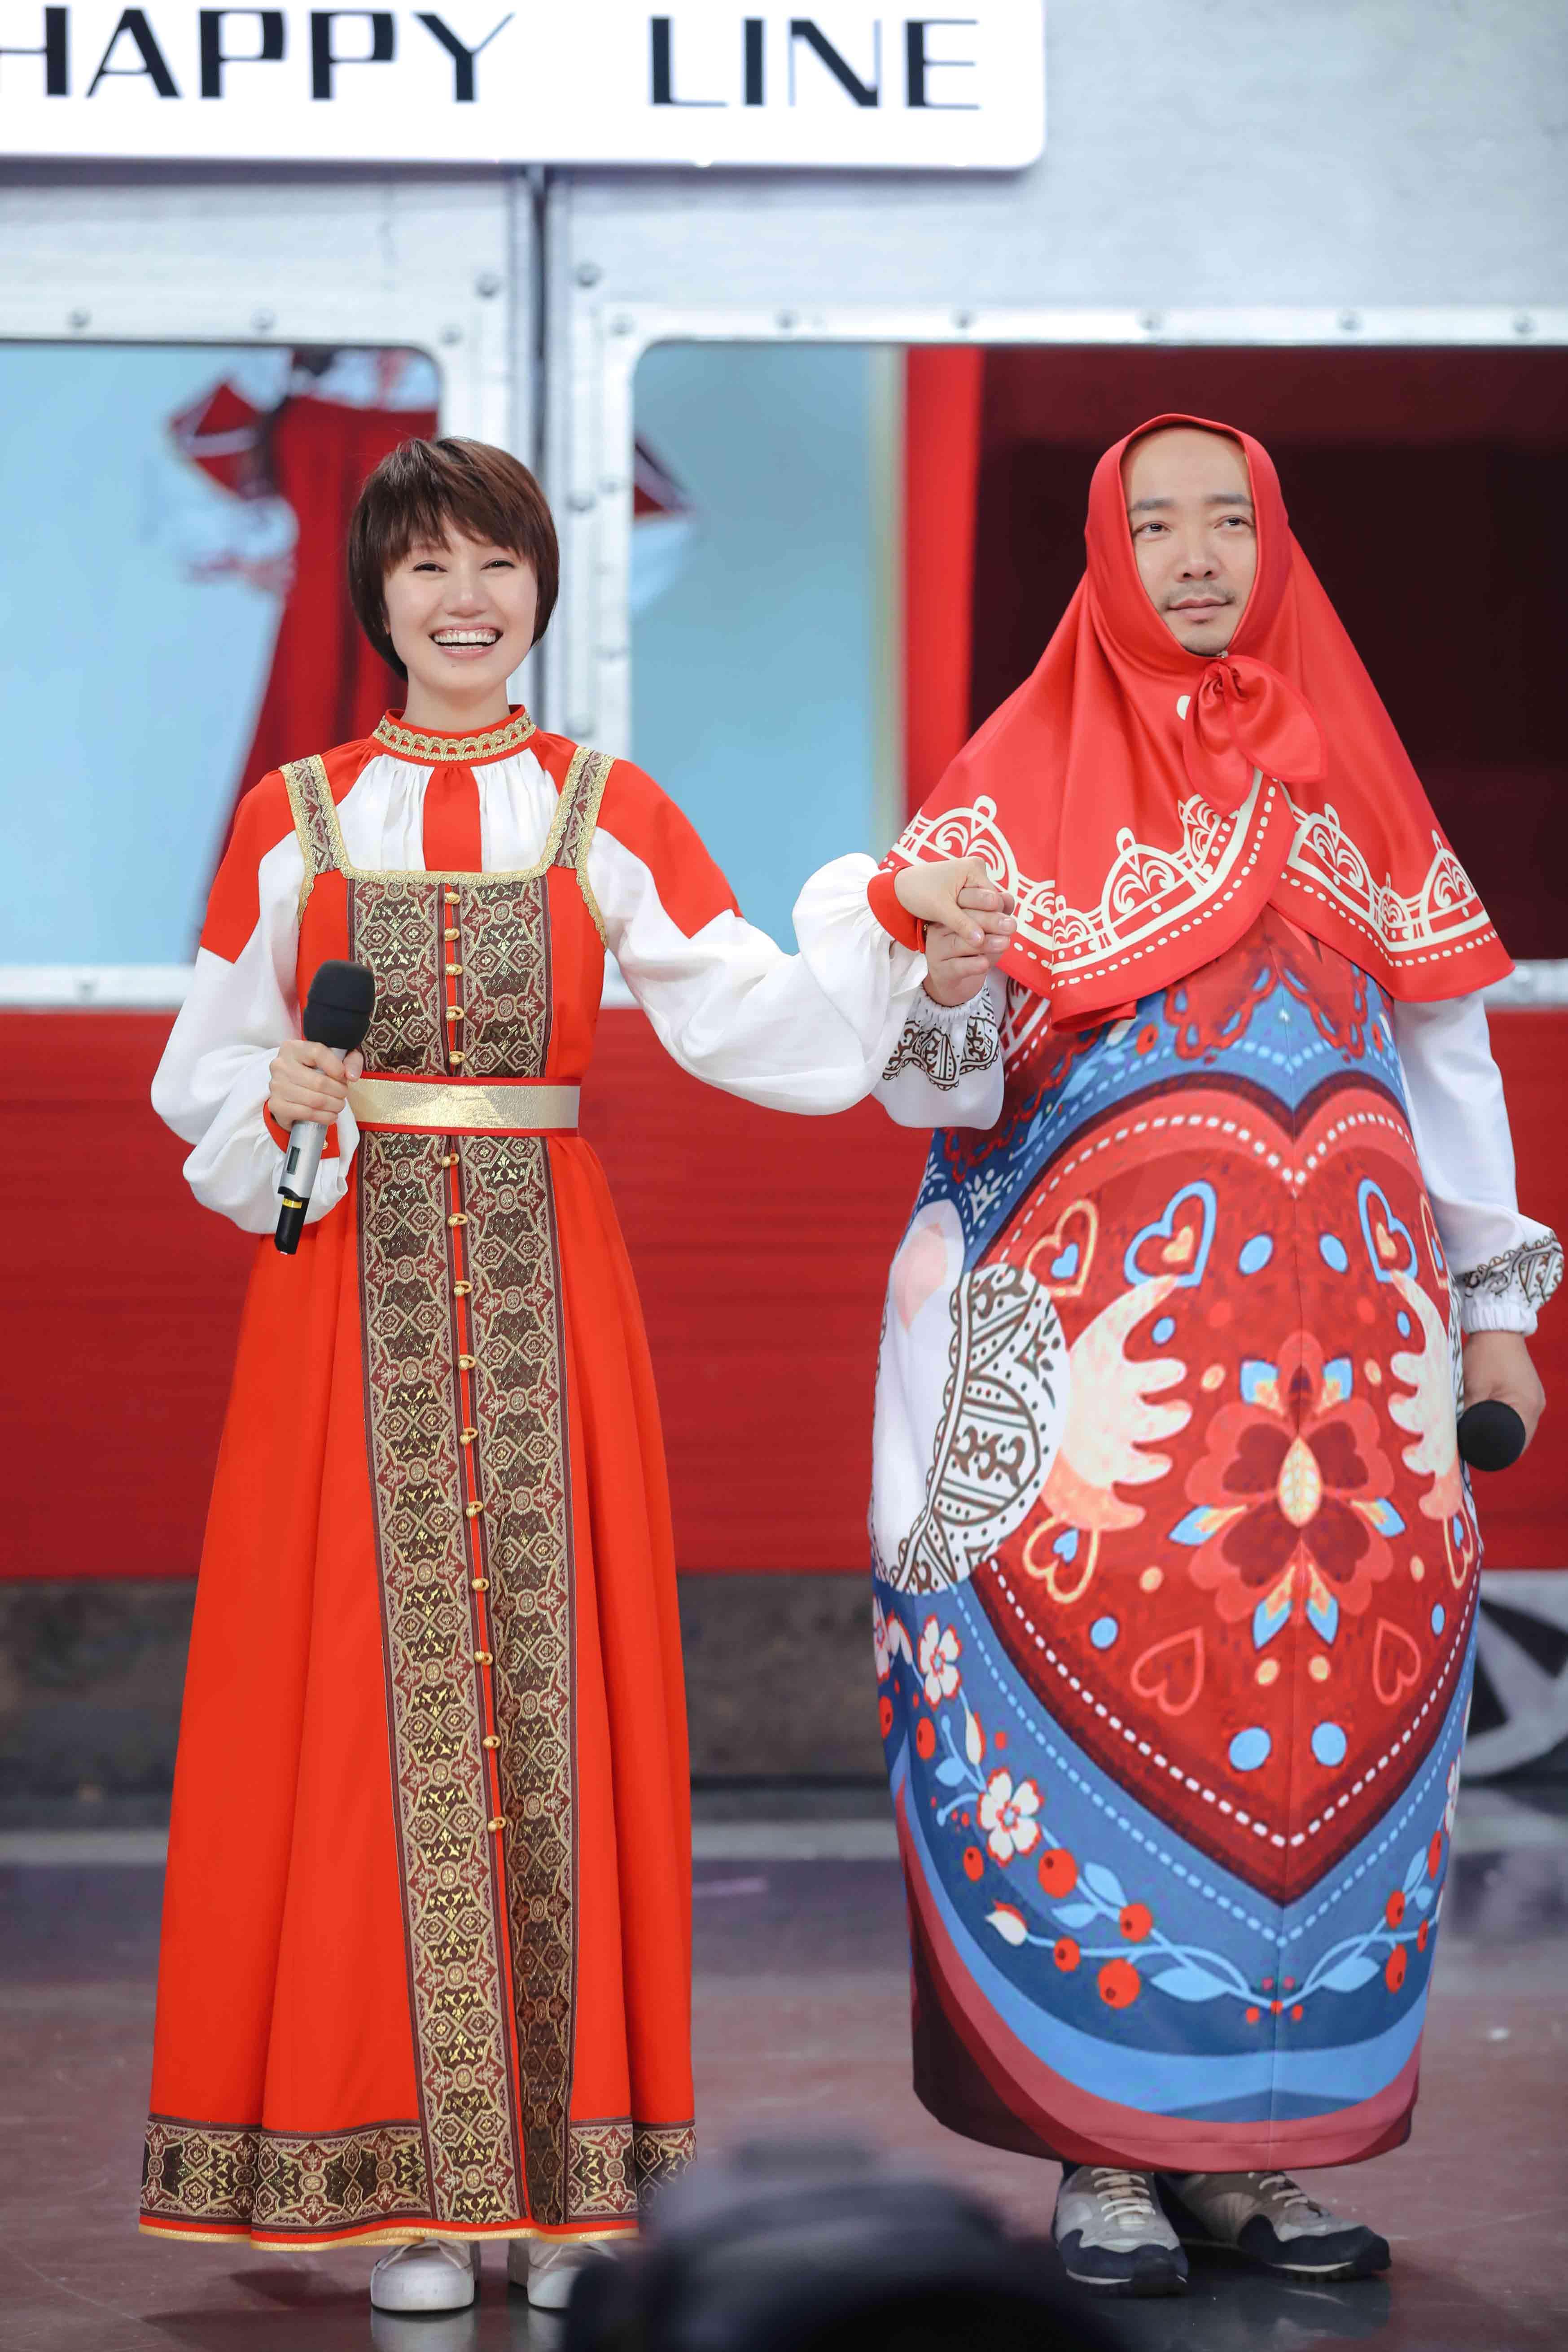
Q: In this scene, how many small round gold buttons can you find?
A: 15